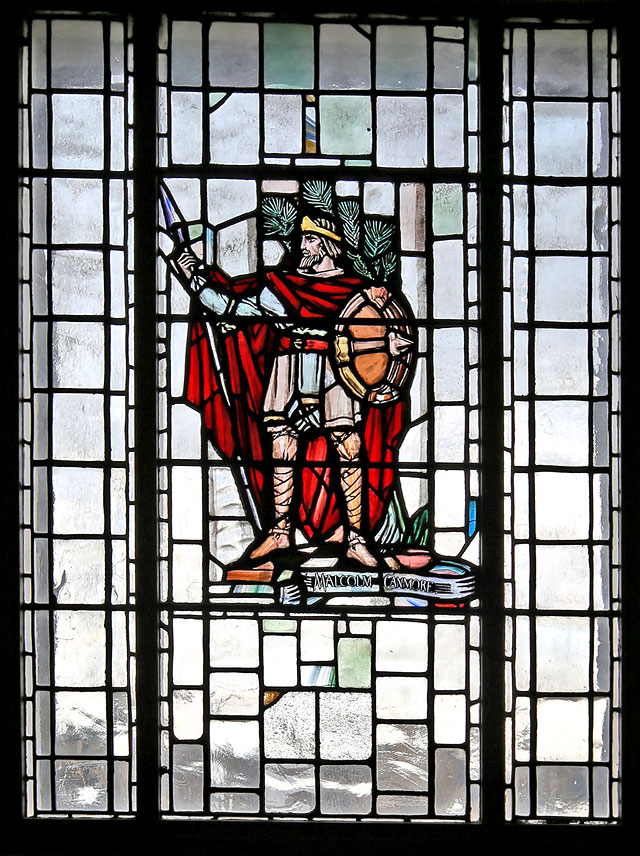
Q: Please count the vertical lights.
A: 3